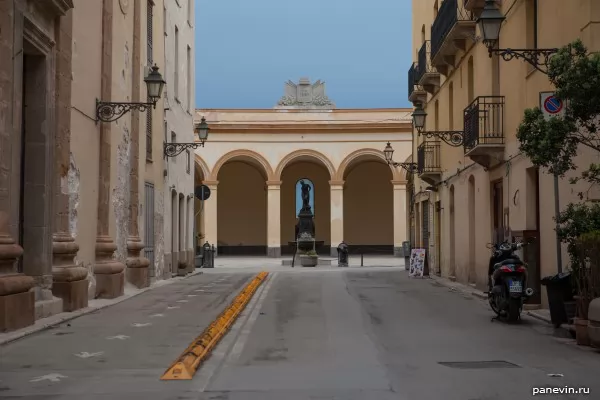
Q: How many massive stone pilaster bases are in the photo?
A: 4